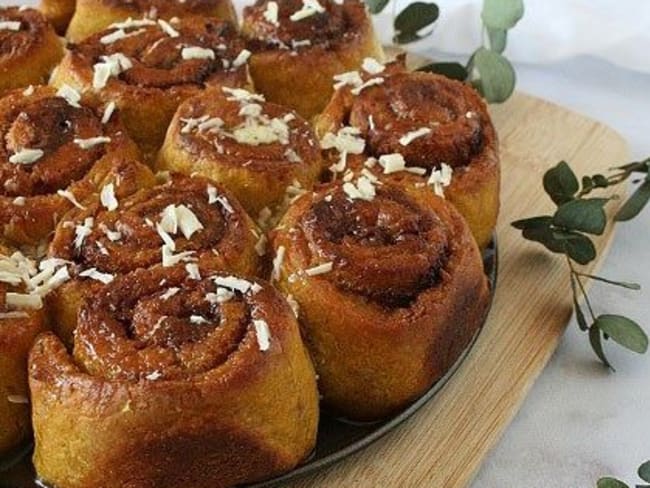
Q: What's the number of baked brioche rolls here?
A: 12